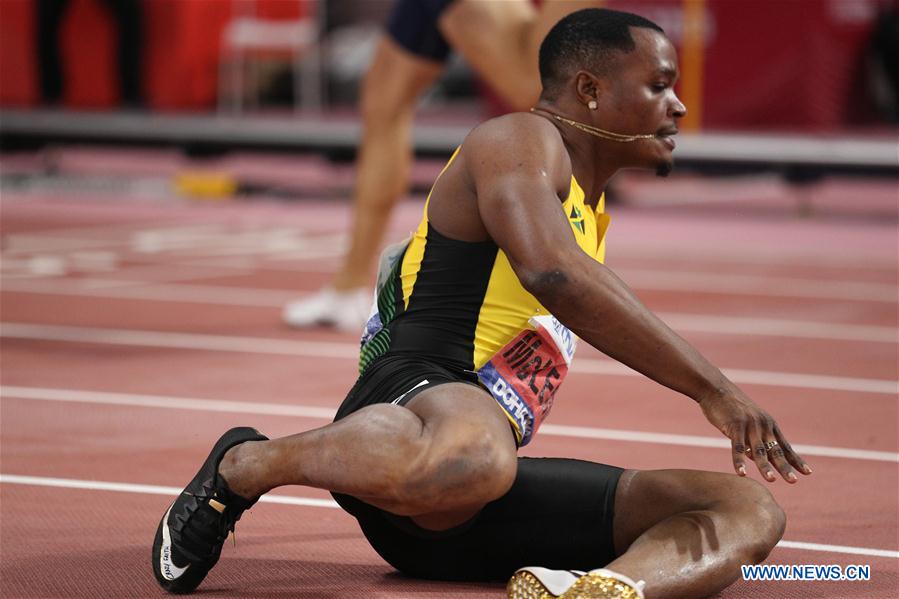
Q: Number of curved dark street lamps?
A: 0